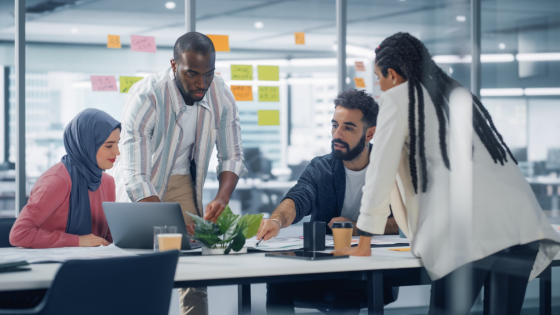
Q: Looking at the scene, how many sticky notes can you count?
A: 13